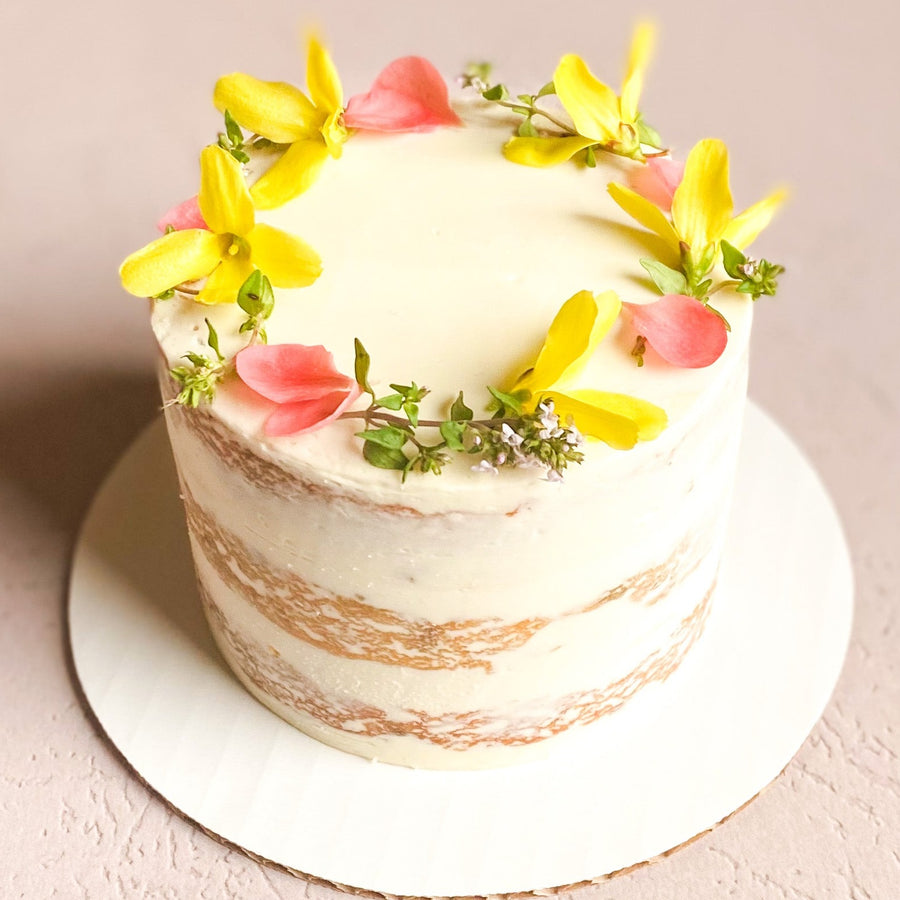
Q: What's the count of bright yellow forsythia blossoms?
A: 5